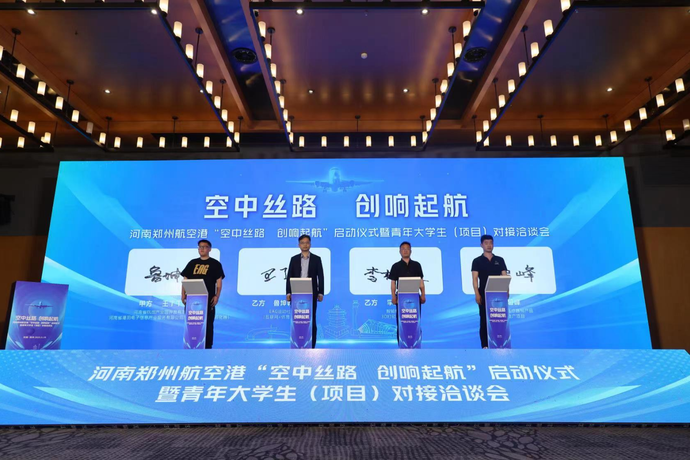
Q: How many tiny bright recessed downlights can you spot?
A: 9